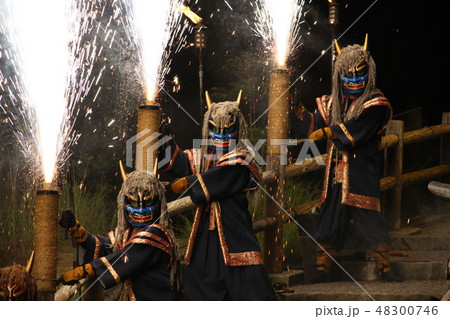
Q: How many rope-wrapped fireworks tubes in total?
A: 3